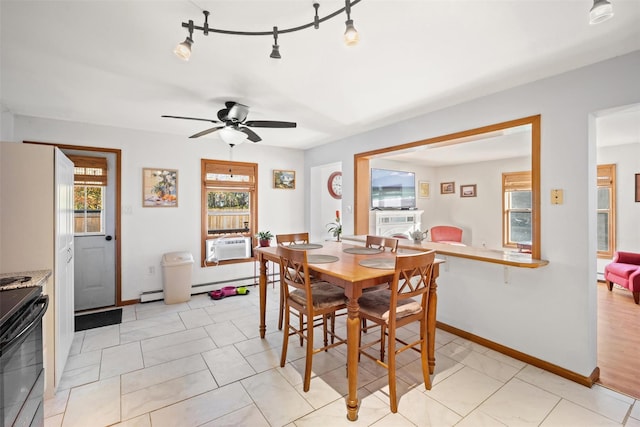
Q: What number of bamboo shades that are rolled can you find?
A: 4